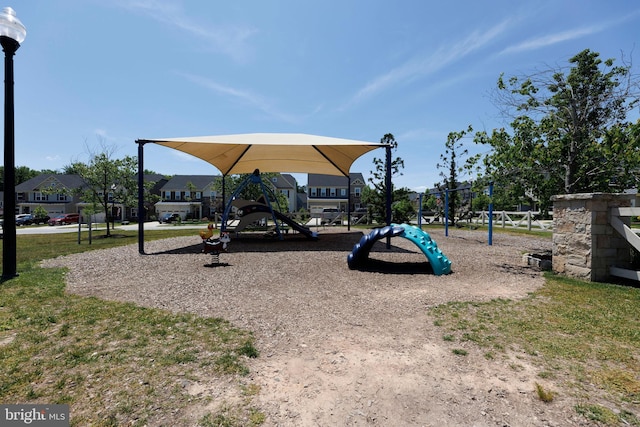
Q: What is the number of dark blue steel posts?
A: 4